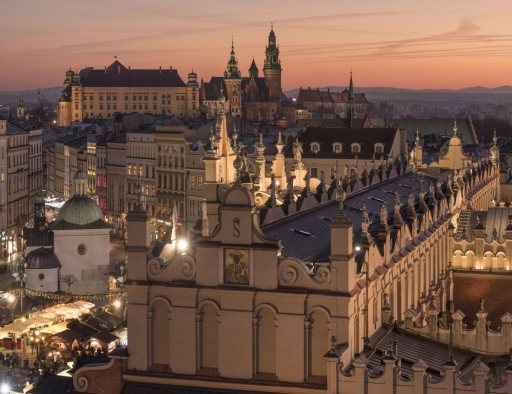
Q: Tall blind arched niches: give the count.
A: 4